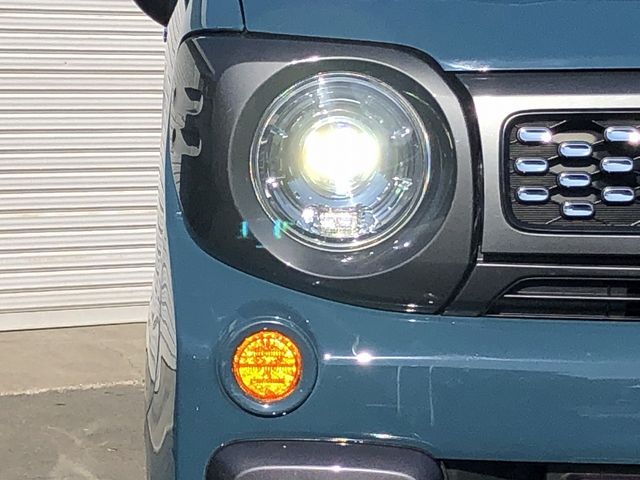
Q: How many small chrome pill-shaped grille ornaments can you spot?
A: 9